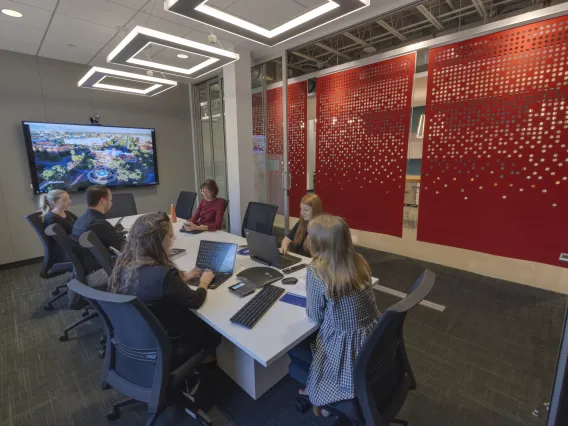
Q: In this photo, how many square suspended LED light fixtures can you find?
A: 3